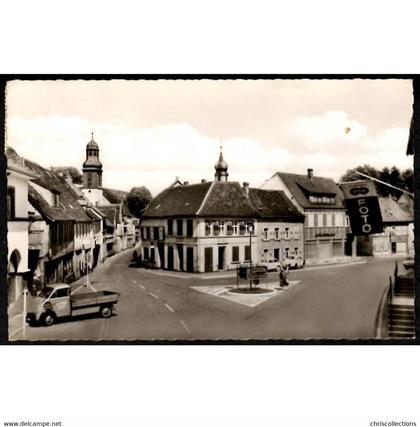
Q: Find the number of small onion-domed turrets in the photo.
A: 1